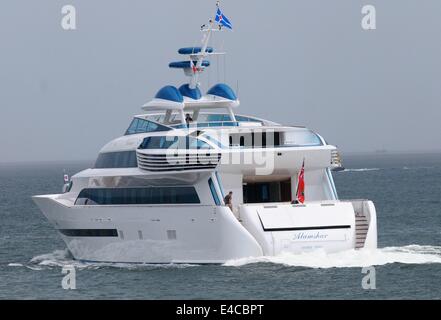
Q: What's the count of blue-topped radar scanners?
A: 2